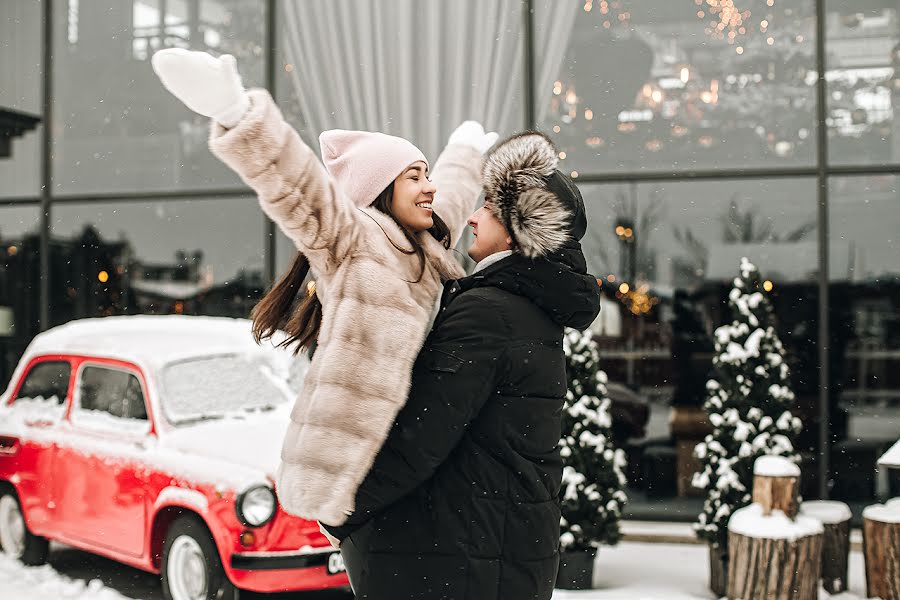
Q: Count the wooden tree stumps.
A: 4